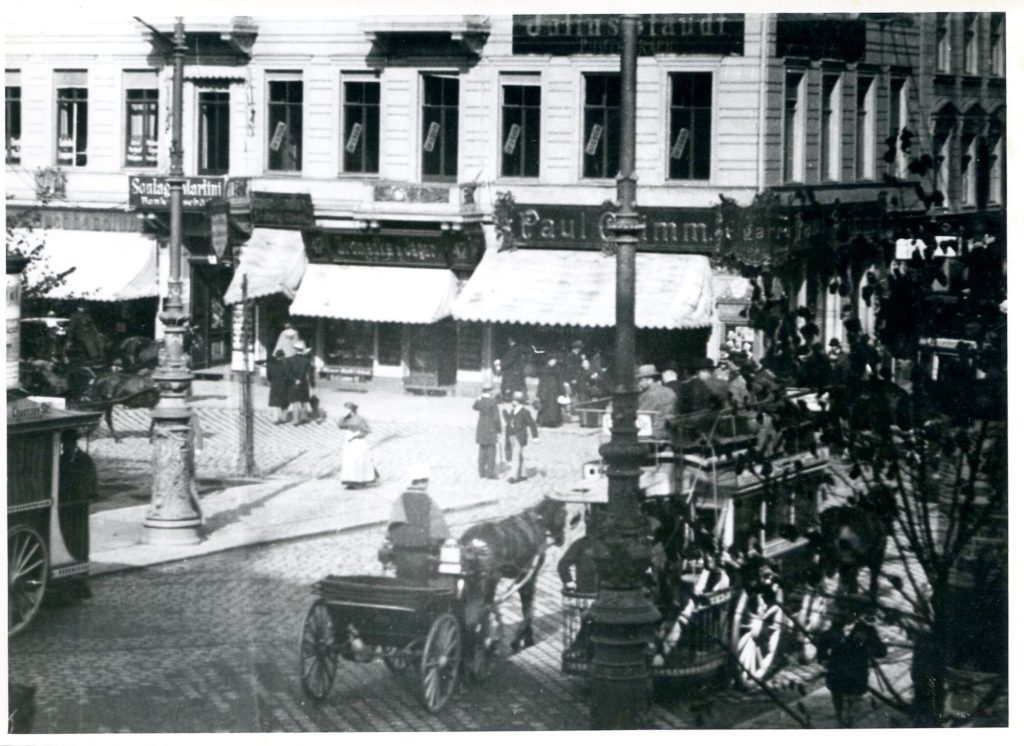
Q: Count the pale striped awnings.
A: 4